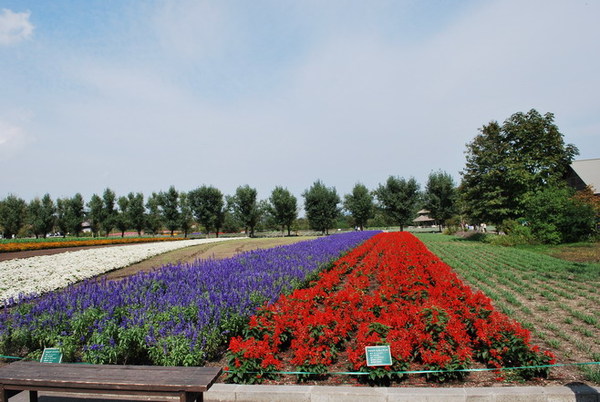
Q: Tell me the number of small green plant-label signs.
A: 2